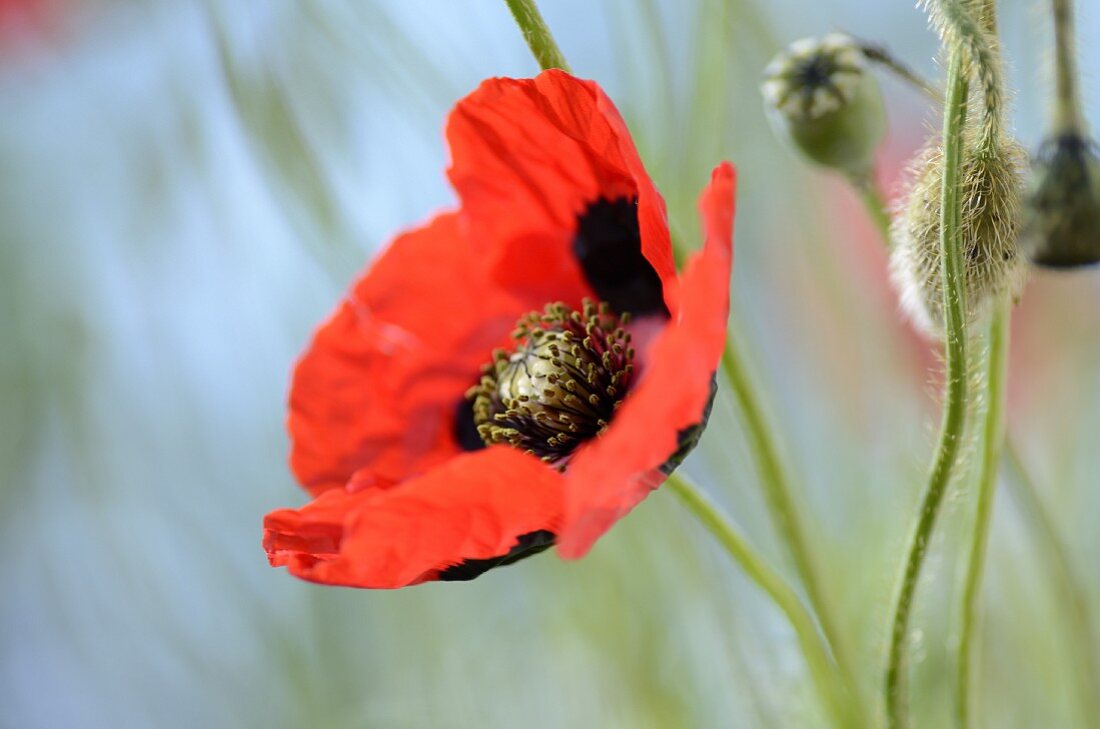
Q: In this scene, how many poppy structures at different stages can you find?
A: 4